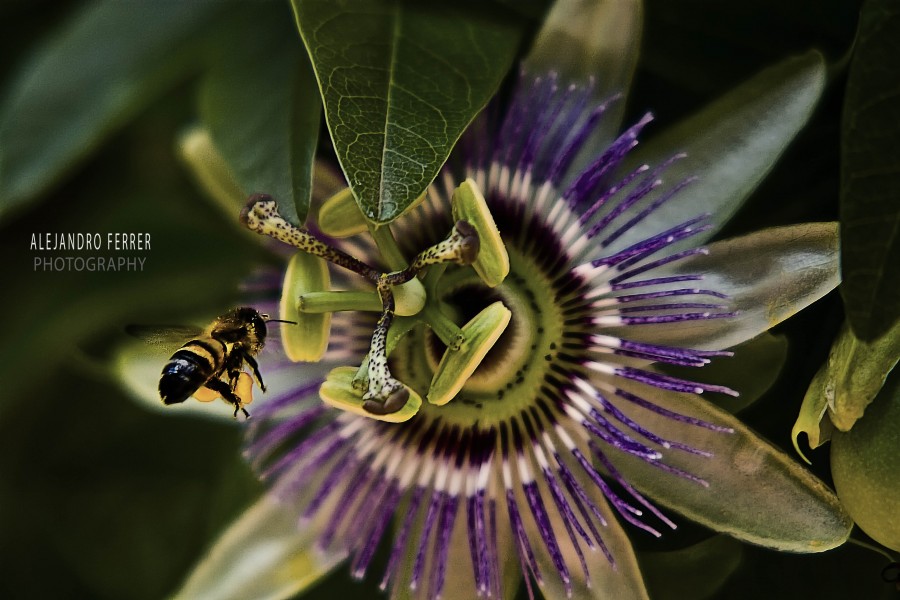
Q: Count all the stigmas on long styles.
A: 3